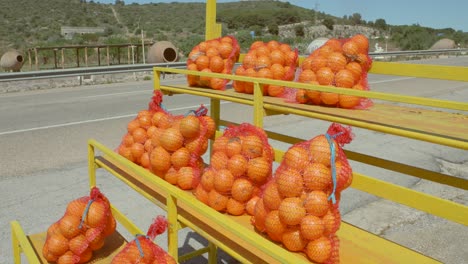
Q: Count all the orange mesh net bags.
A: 9